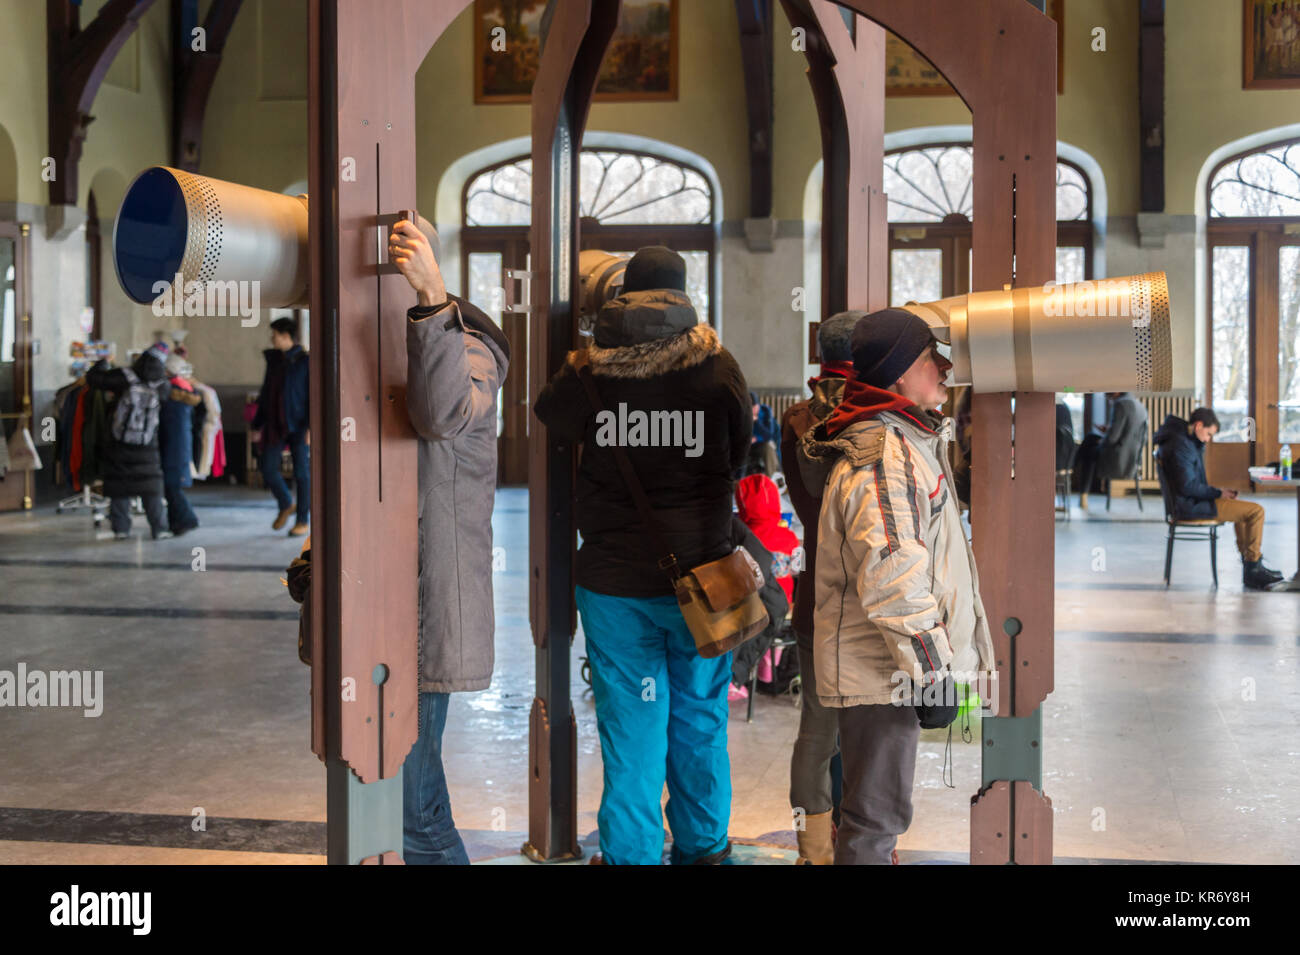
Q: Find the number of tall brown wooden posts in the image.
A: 4